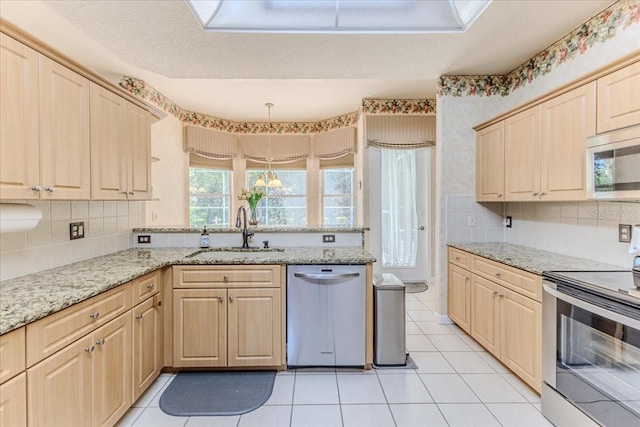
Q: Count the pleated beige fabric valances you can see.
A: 4